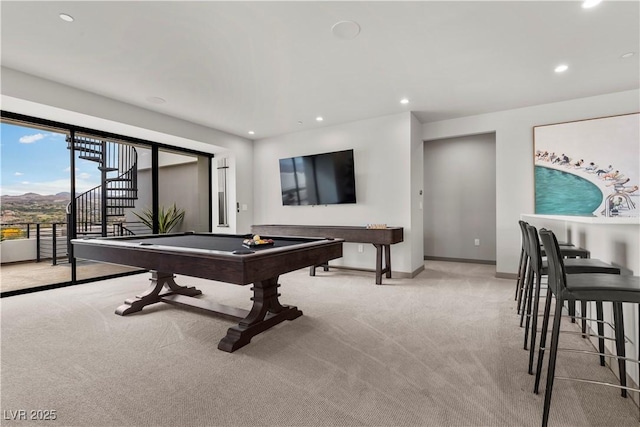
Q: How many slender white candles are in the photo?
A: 0